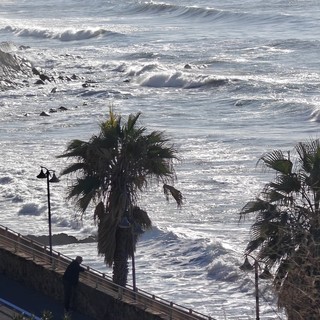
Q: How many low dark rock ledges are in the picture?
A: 1